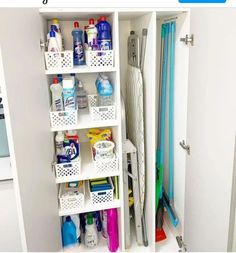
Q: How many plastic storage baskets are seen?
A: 8